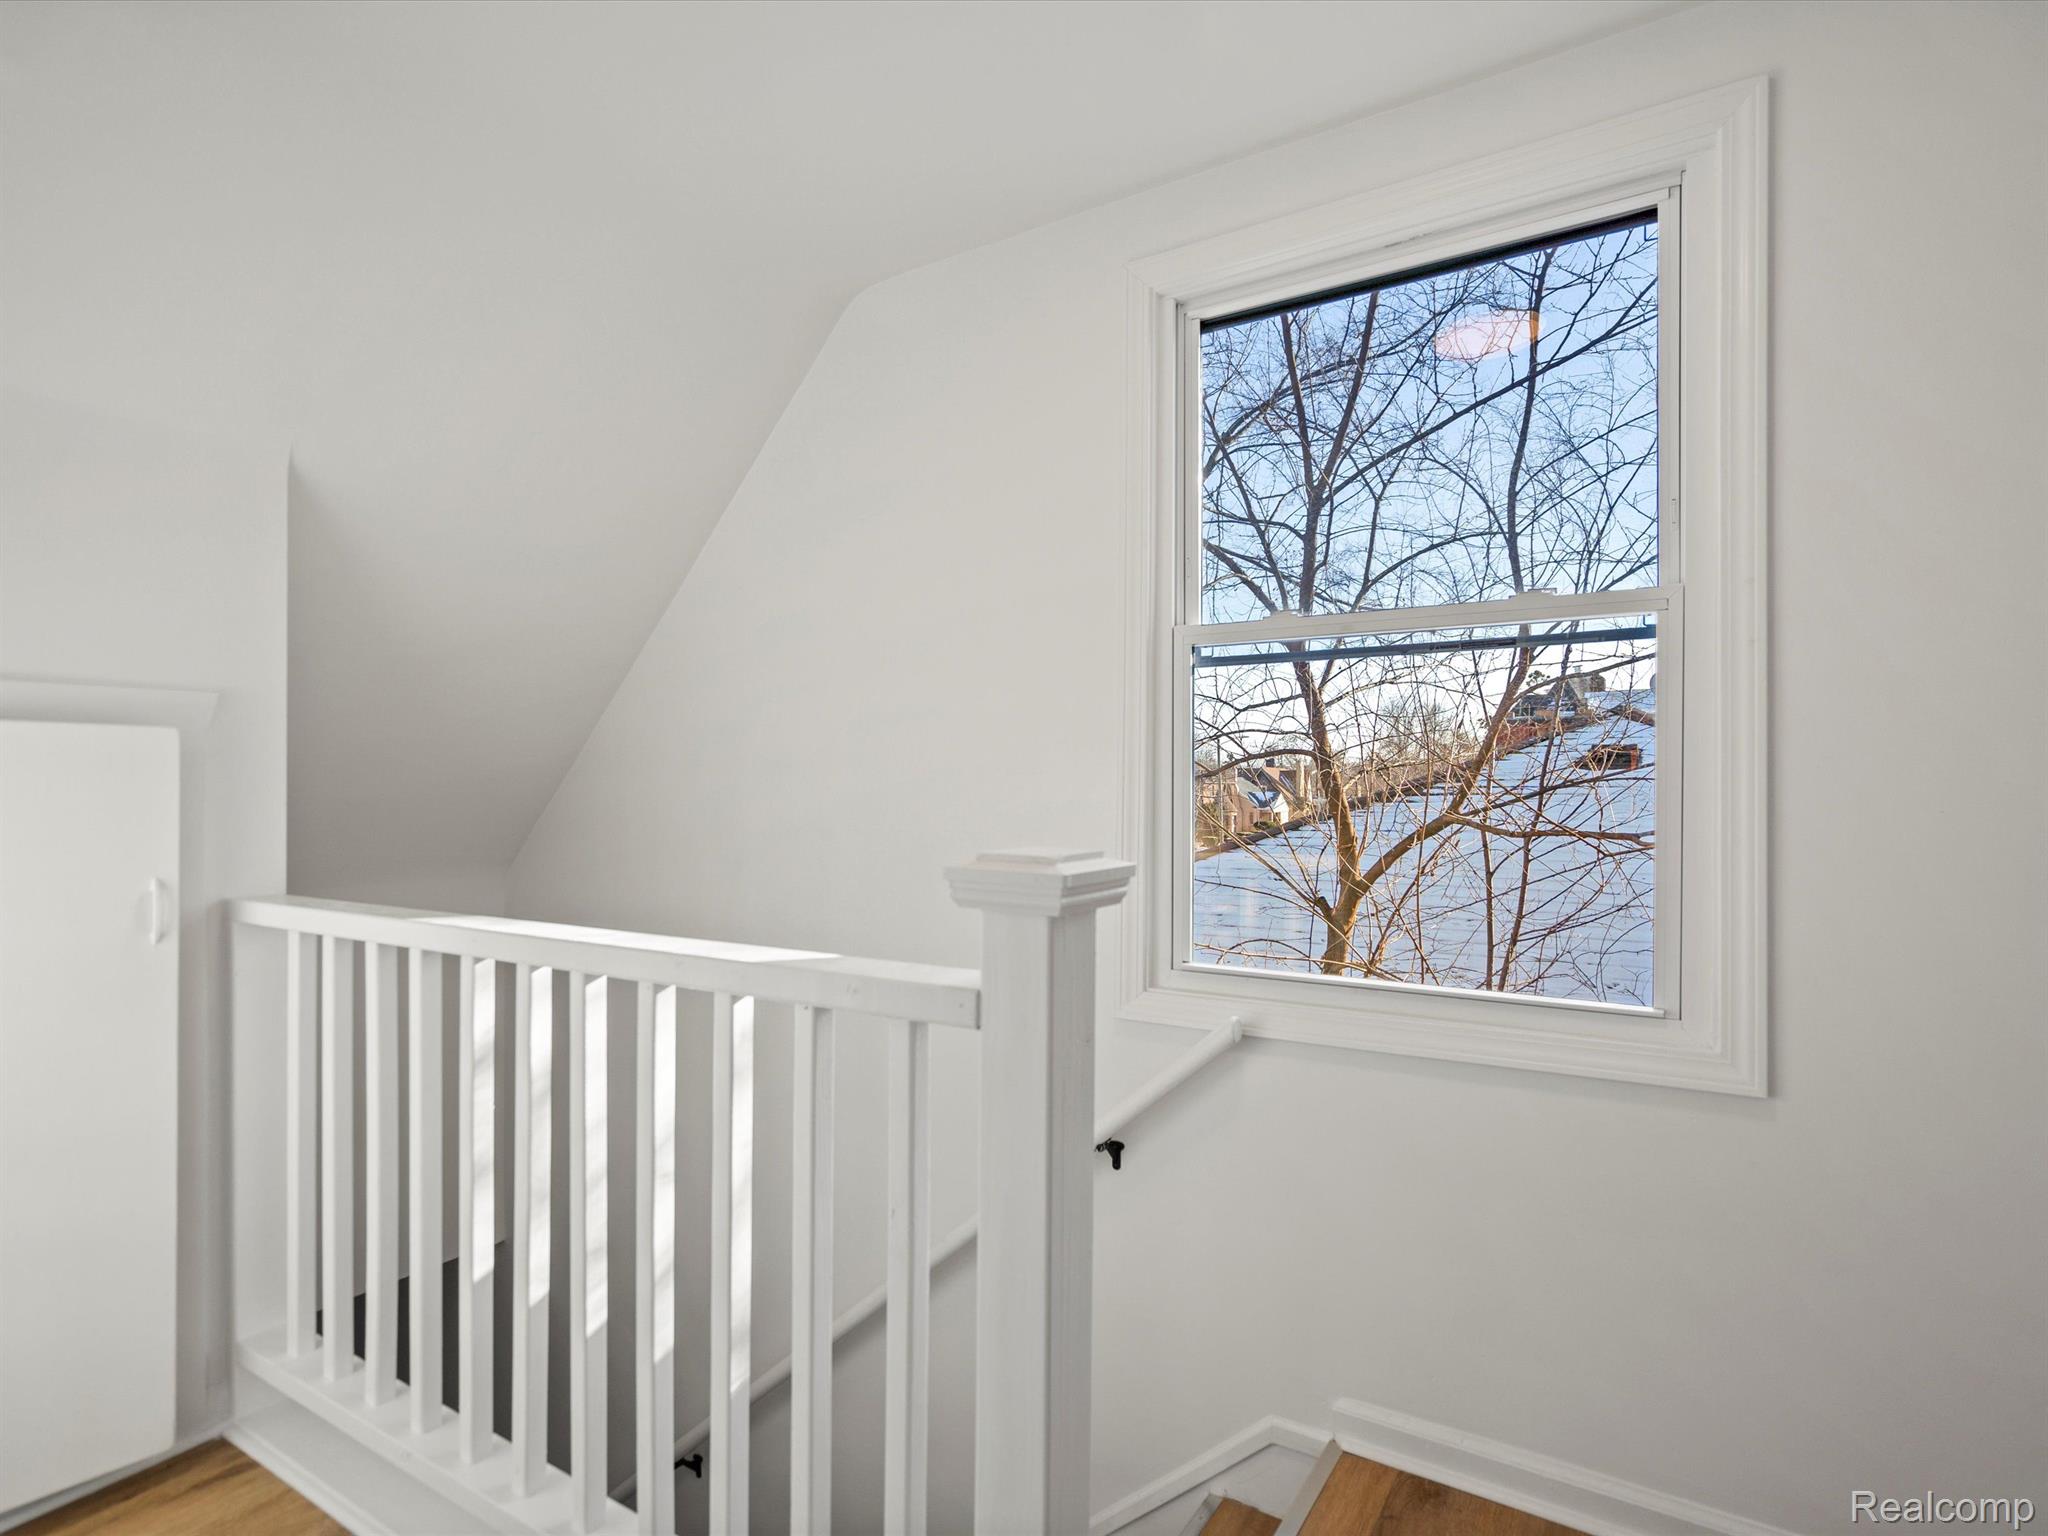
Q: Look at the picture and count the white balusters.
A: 11